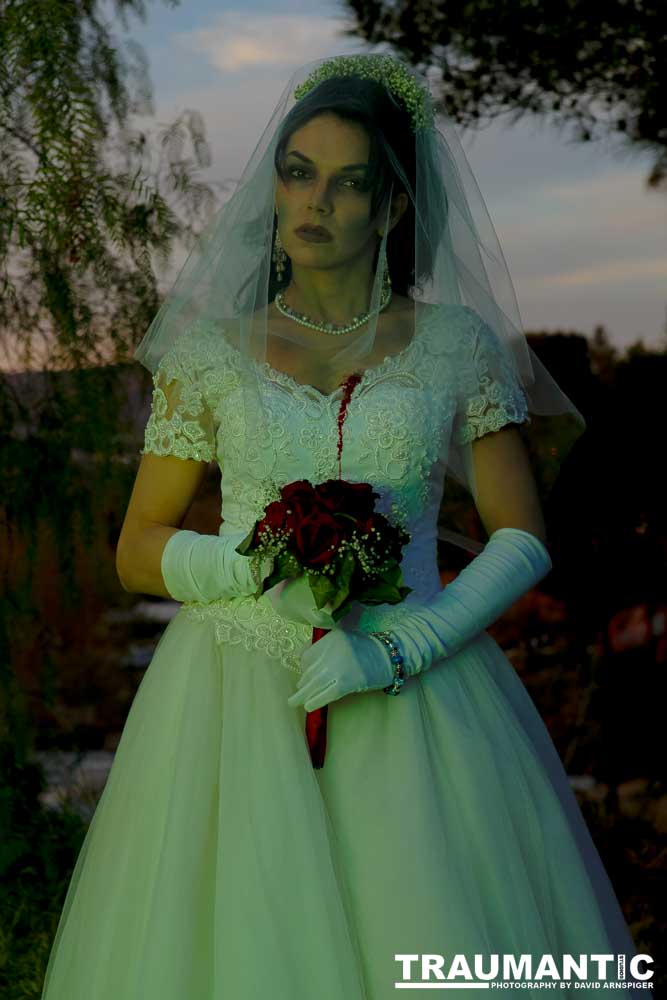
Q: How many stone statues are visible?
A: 0